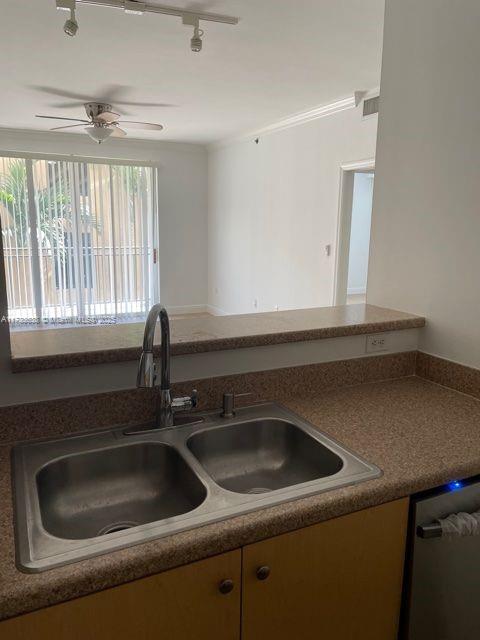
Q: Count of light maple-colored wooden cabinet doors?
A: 2